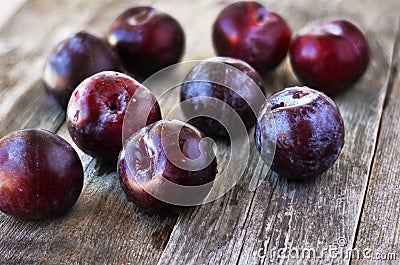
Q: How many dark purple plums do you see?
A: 9